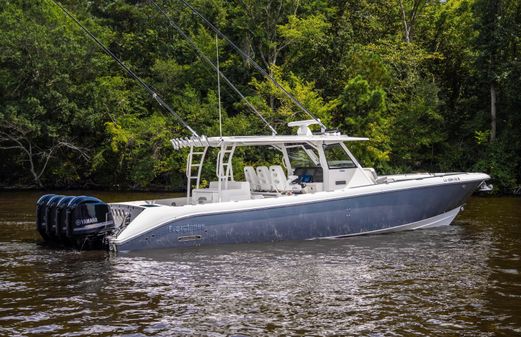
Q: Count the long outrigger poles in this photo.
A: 3